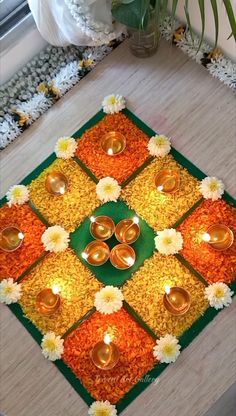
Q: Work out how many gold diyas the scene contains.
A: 12